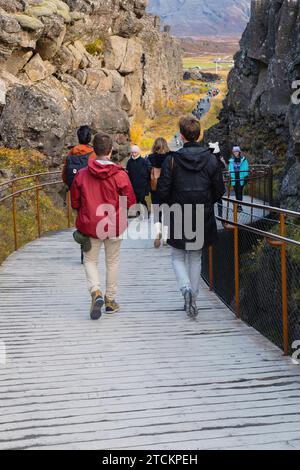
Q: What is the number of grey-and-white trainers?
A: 2